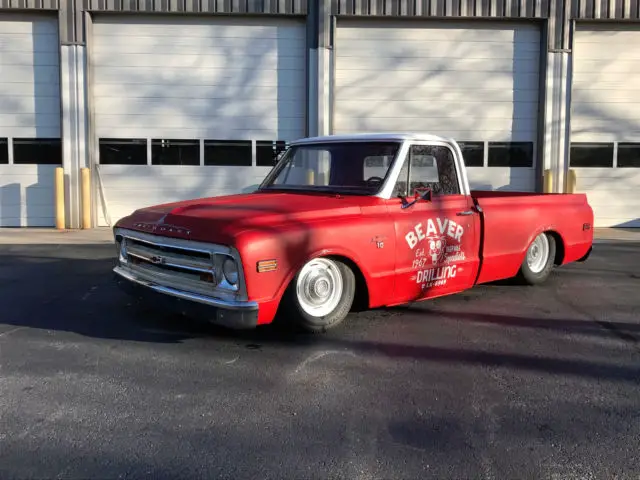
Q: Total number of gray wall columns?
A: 3